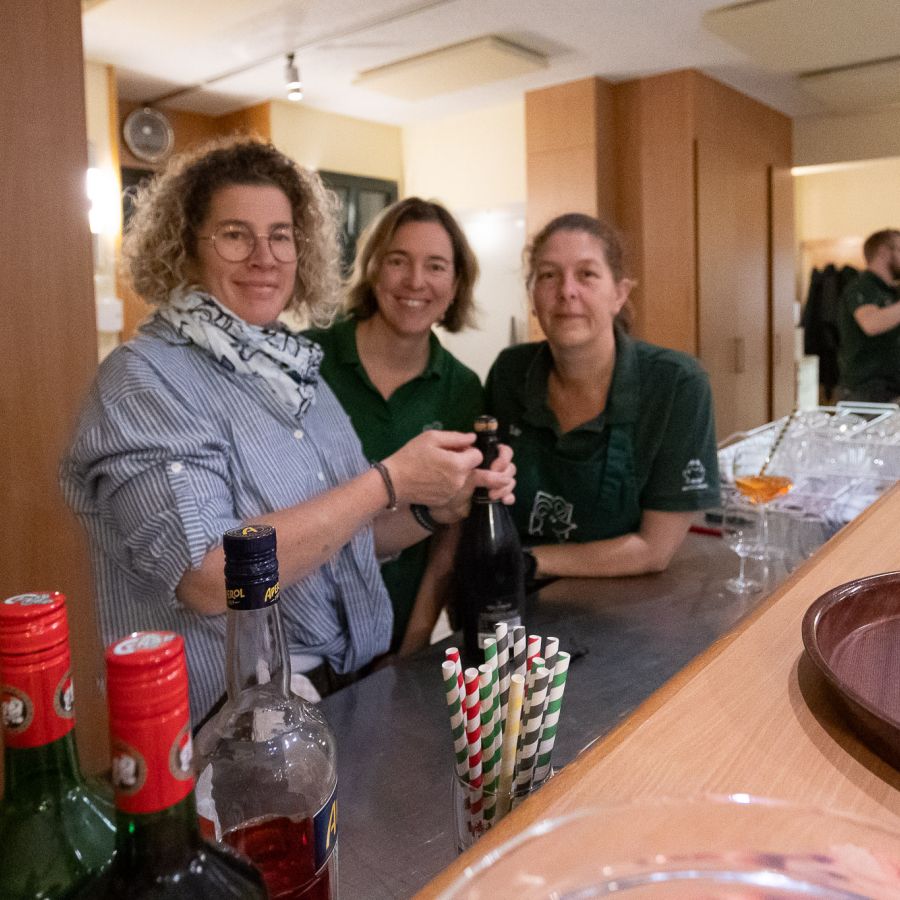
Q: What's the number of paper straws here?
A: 13